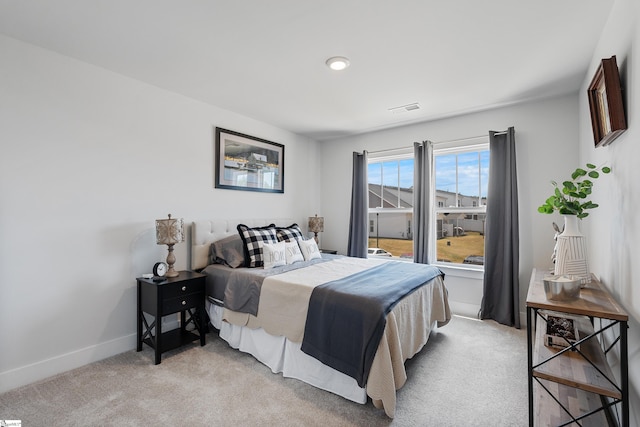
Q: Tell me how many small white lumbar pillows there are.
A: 3